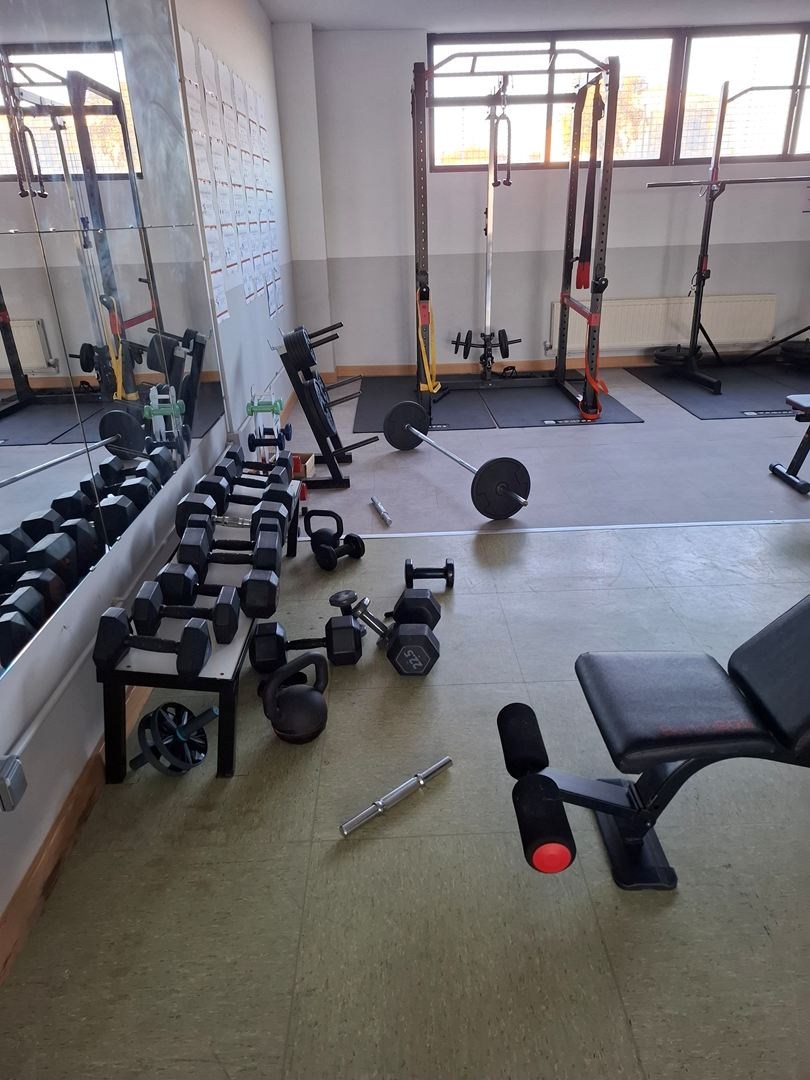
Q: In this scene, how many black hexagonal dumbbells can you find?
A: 11